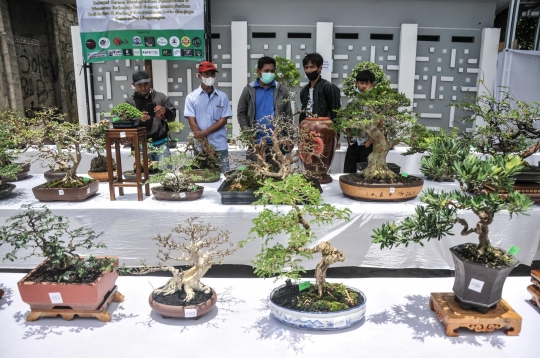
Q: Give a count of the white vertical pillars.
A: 6